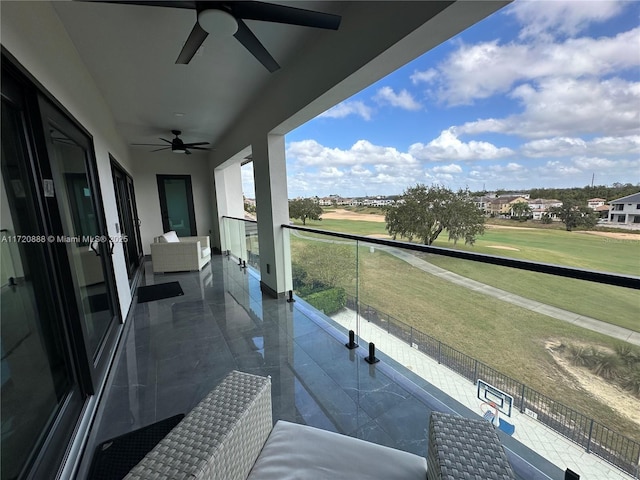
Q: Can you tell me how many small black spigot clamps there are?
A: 7